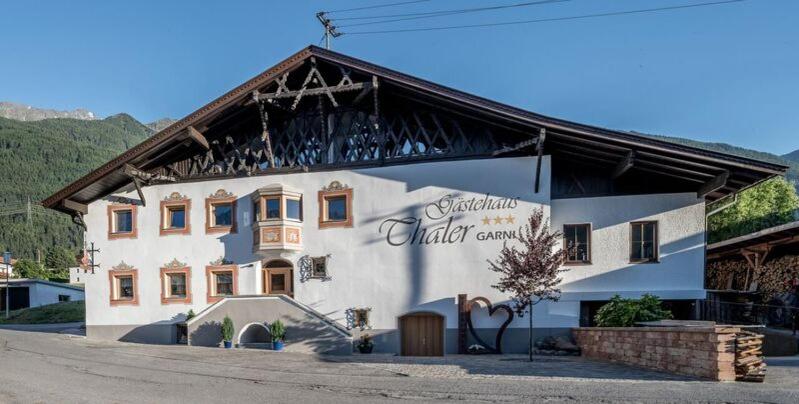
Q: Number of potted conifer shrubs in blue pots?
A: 2